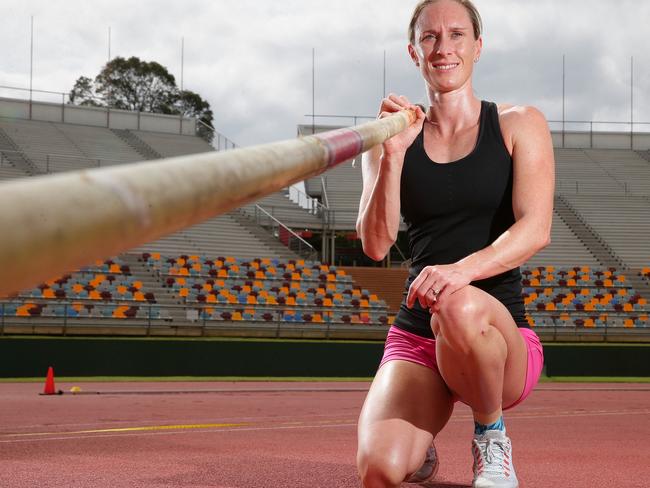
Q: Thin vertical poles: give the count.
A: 7